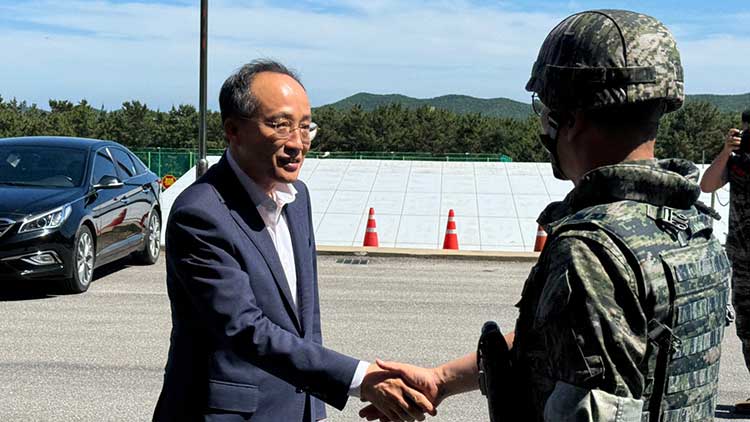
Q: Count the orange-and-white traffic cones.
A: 3